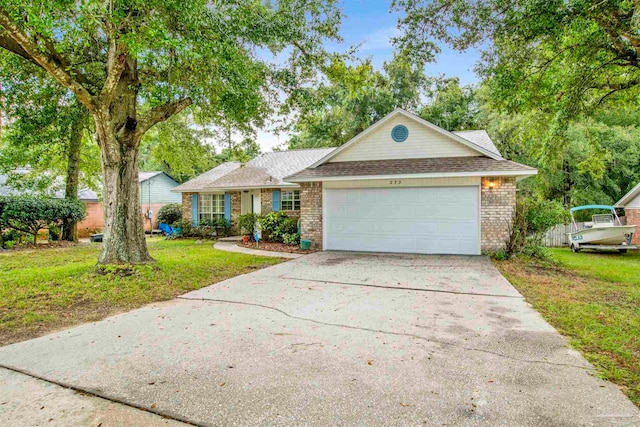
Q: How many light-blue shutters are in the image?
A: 3